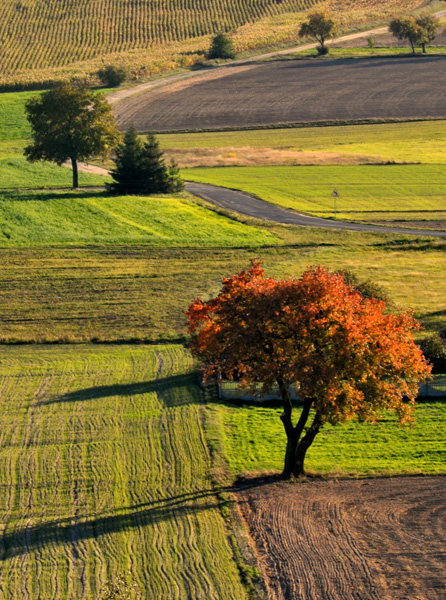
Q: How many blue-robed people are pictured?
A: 0